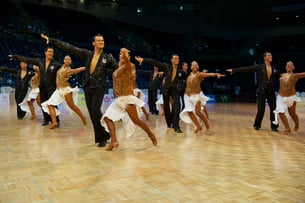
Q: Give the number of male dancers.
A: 7